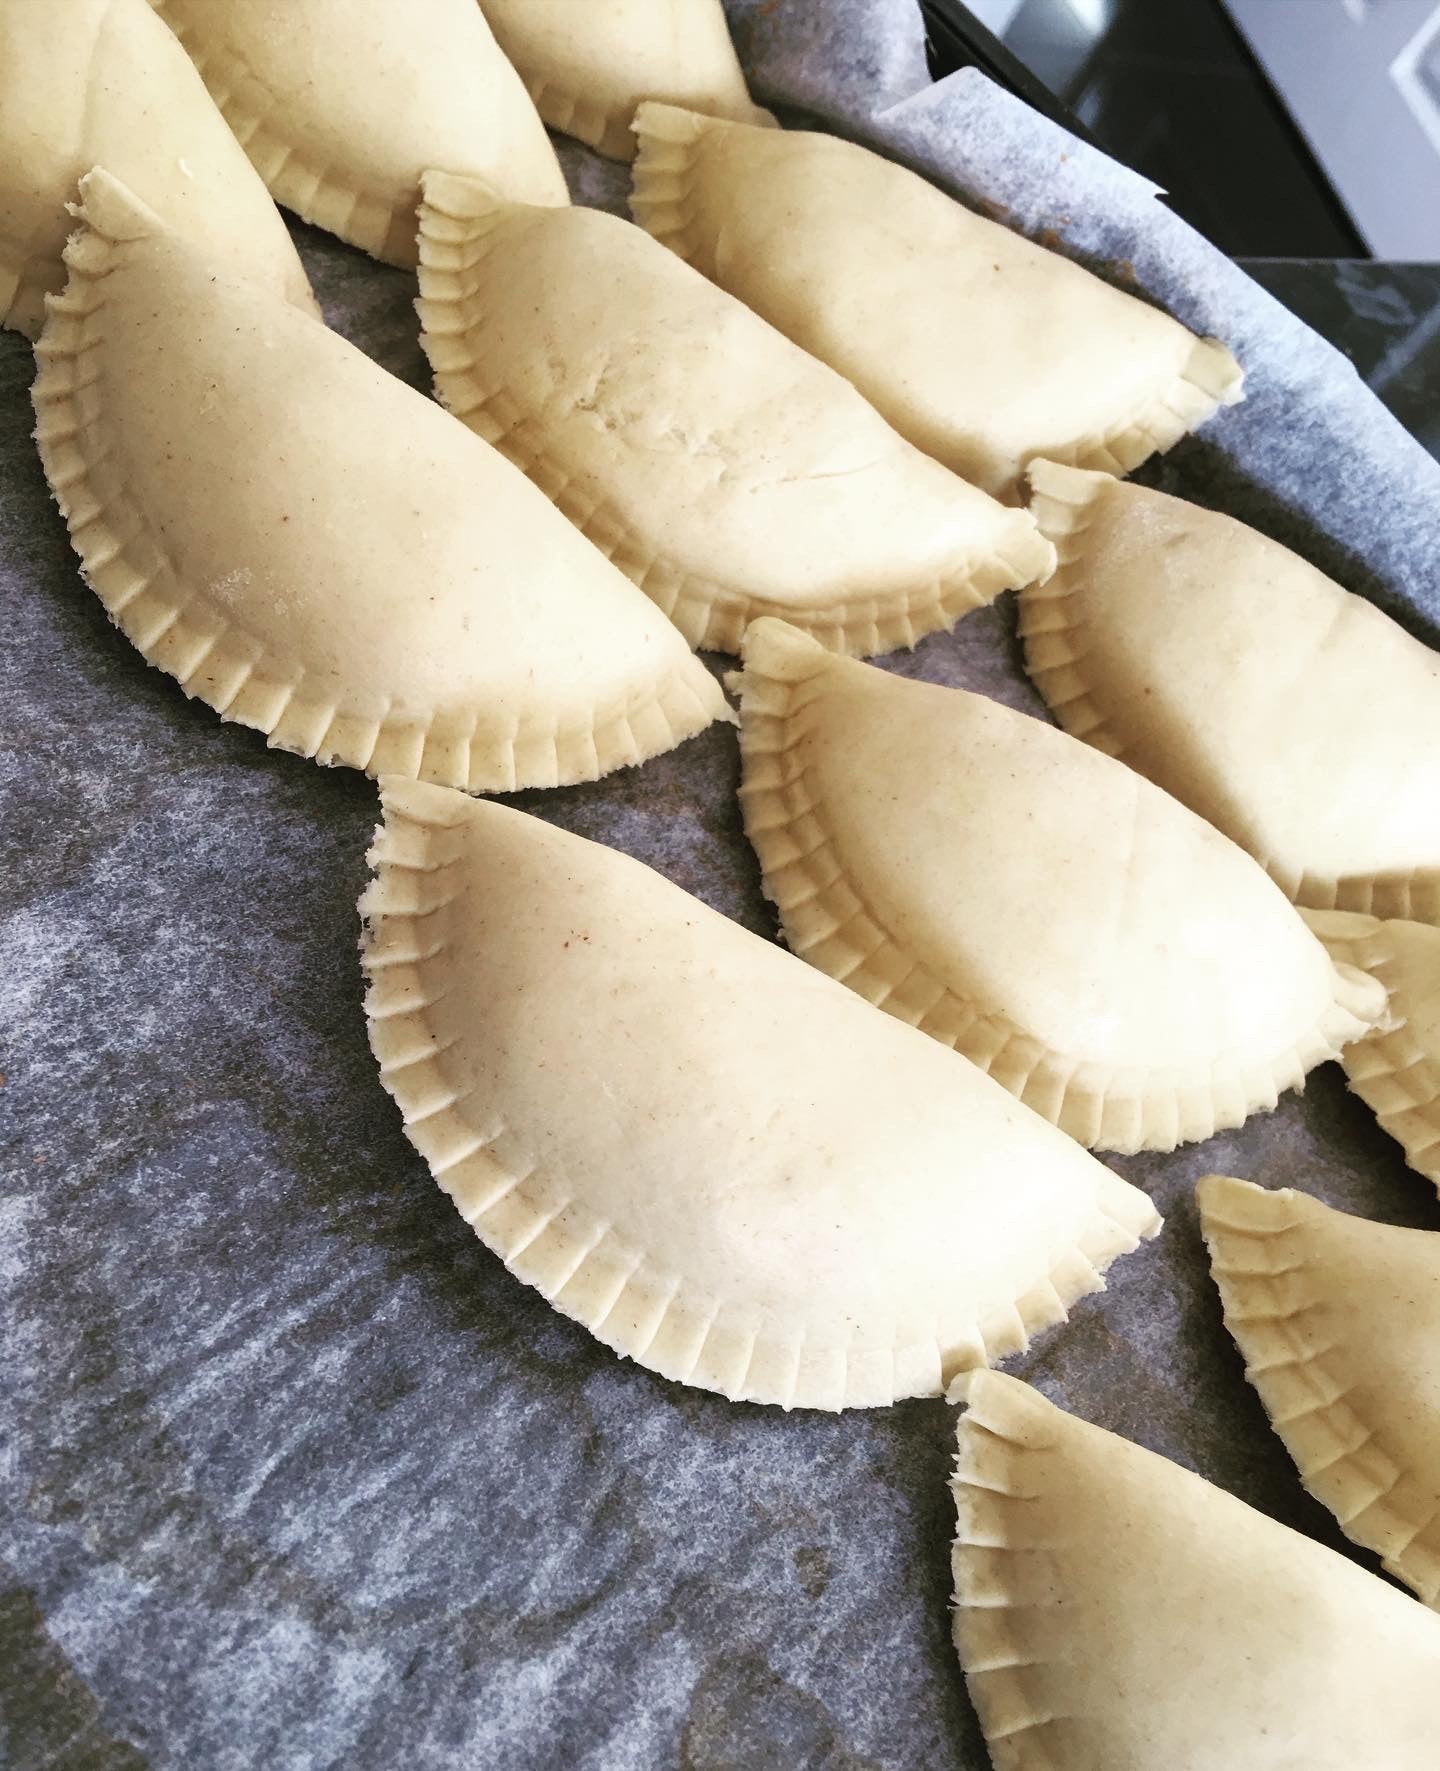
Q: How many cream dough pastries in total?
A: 12